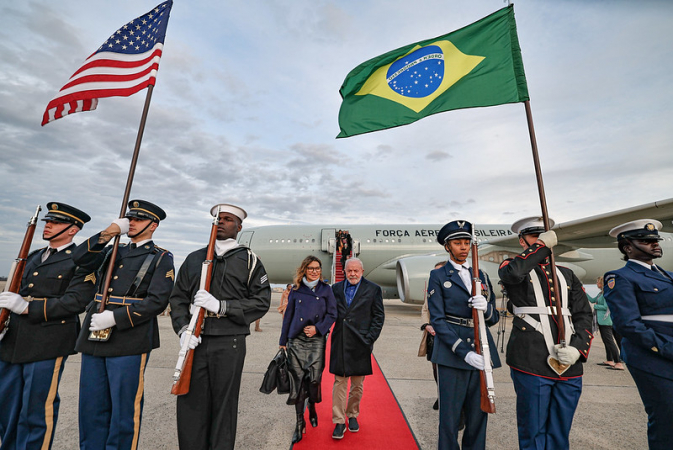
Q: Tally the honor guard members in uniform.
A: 6